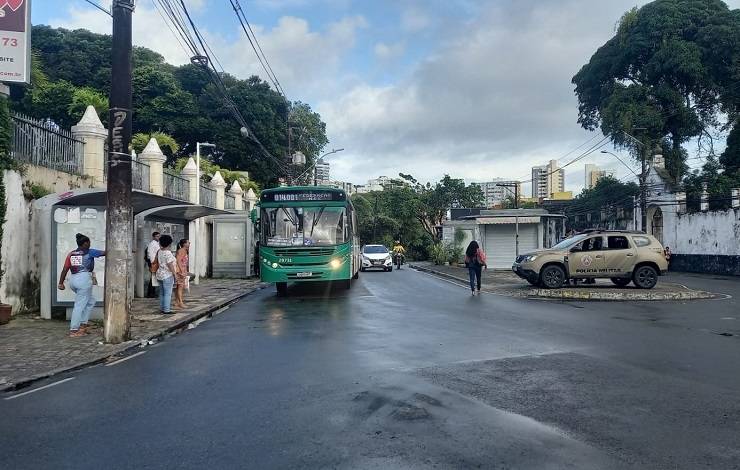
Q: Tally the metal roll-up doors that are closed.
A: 1